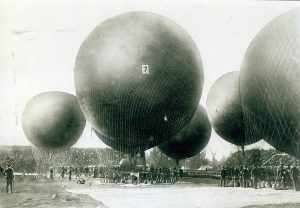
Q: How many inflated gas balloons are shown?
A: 5